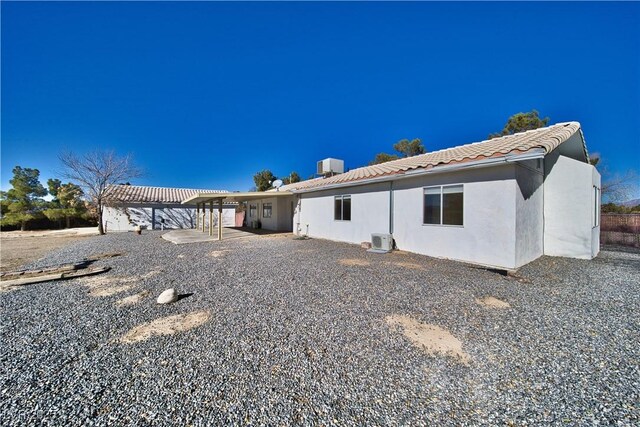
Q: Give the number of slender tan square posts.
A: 4